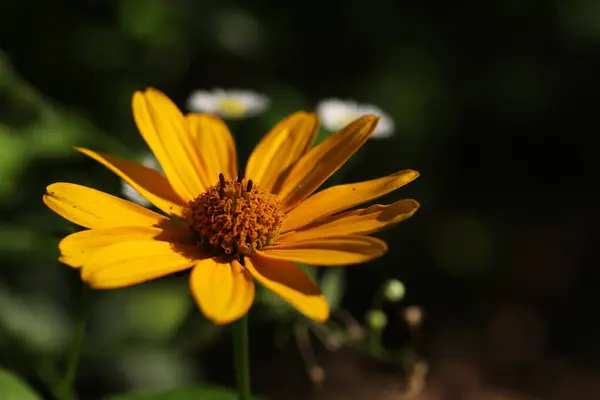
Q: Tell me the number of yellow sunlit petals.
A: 13